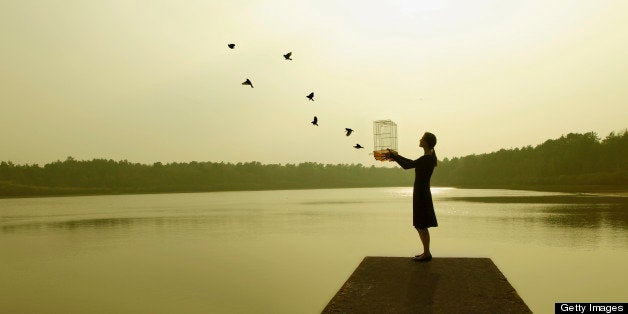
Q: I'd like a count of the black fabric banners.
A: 0